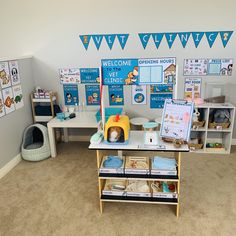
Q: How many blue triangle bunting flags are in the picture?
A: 11